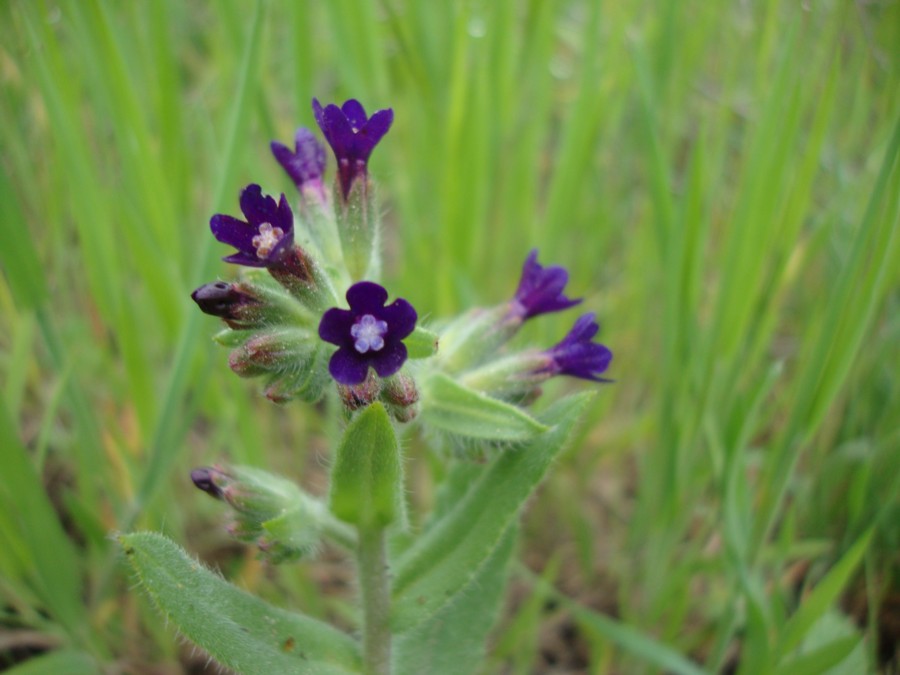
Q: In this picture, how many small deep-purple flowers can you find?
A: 6